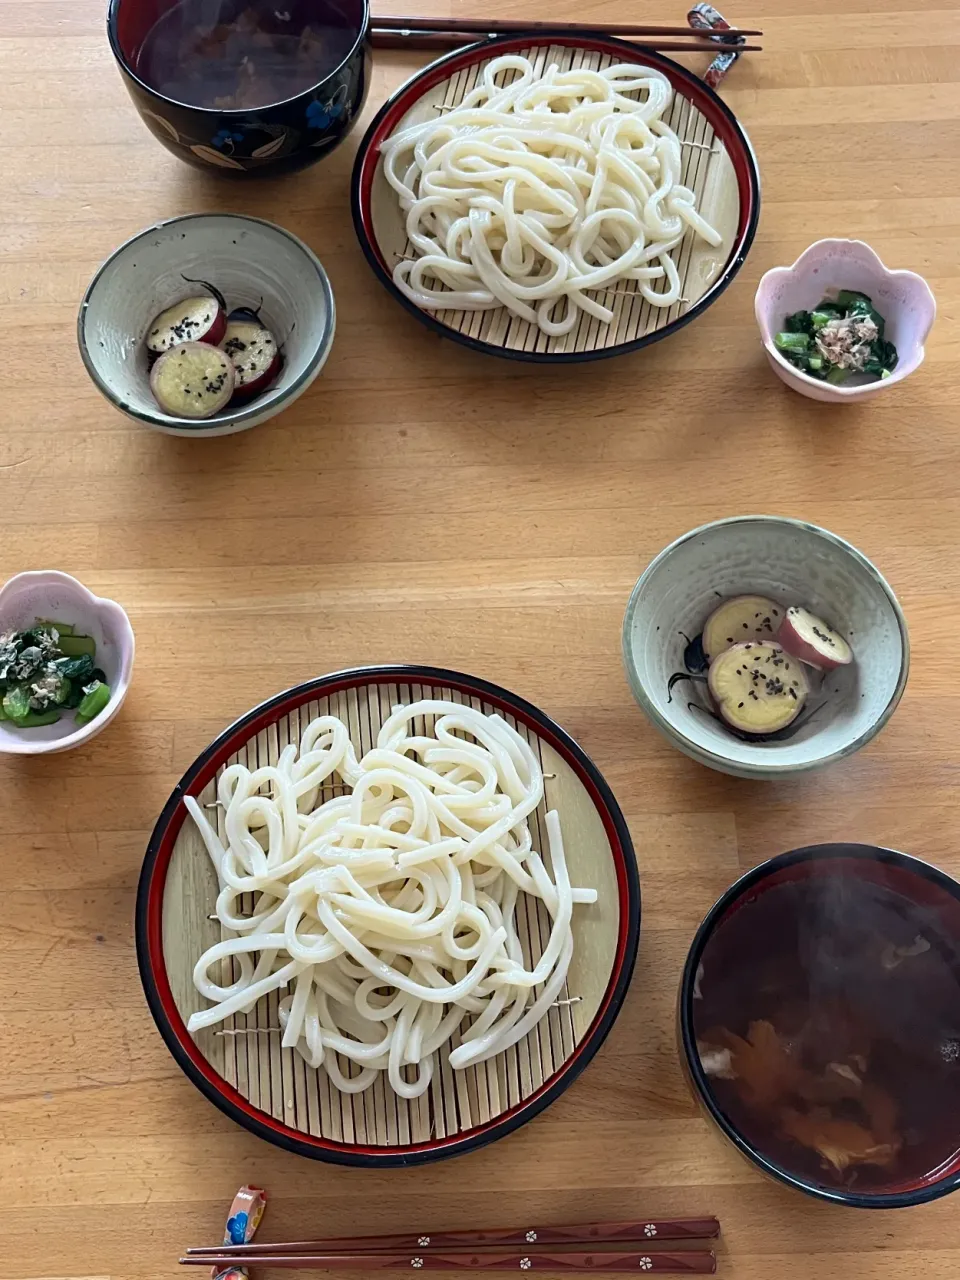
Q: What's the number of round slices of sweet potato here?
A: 6